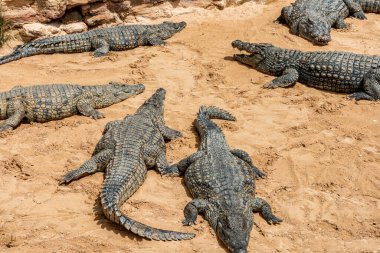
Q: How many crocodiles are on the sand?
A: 6